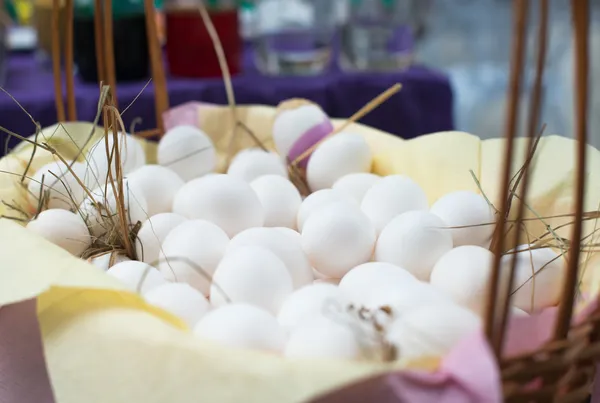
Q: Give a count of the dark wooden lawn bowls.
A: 0